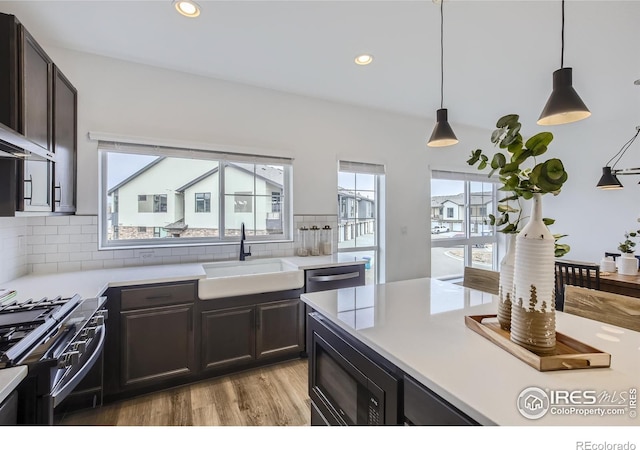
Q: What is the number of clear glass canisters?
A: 3